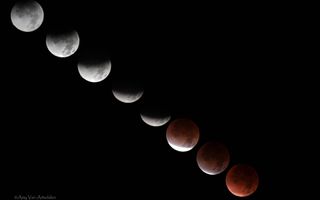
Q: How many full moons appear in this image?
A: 4